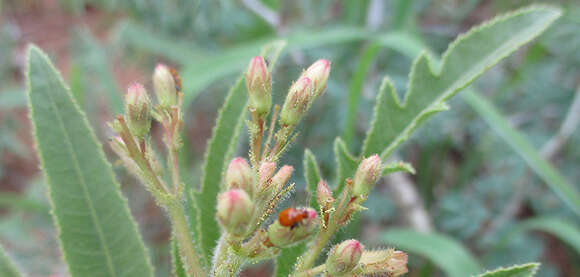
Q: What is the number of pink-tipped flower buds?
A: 13